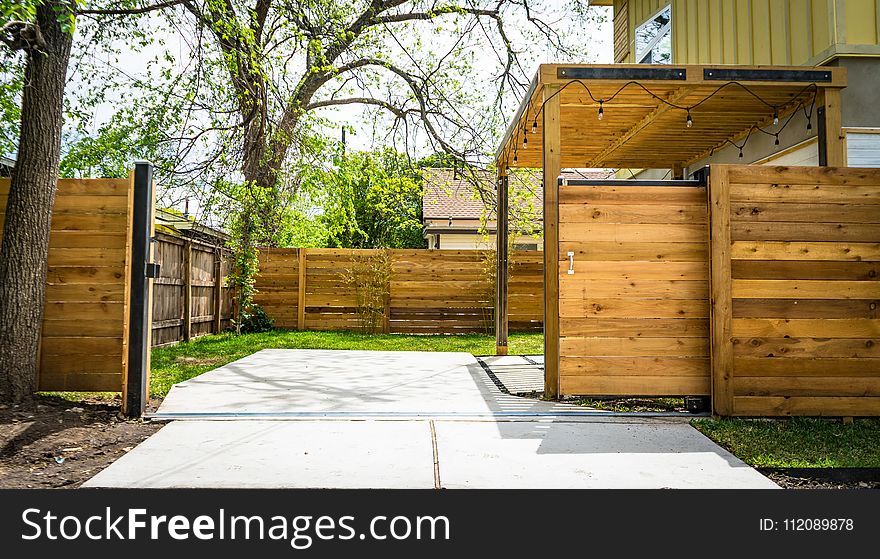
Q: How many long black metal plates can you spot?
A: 2